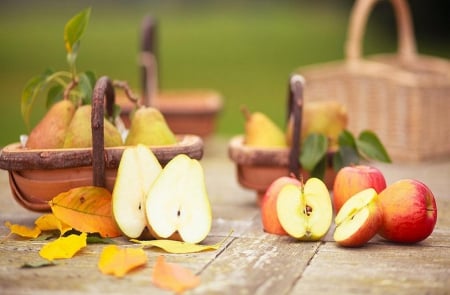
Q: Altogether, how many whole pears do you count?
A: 5